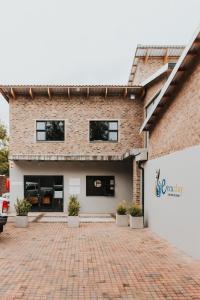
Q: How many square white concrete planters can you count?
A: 4